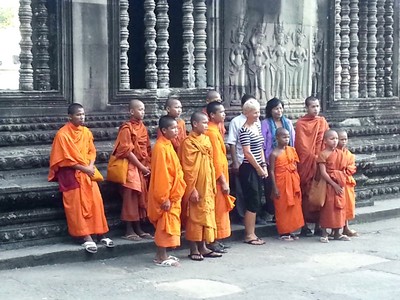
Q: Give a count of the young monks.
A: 11